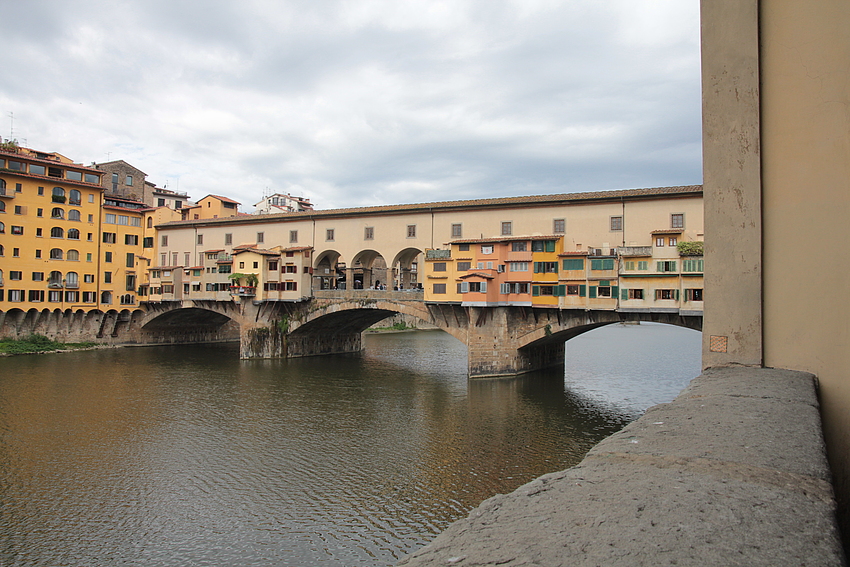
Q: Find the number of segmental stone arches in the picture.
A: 3